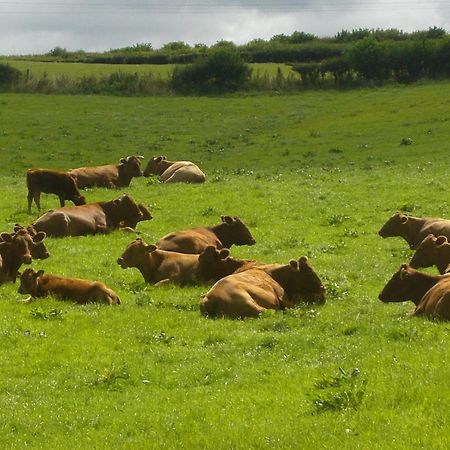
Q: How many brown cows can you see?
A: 15